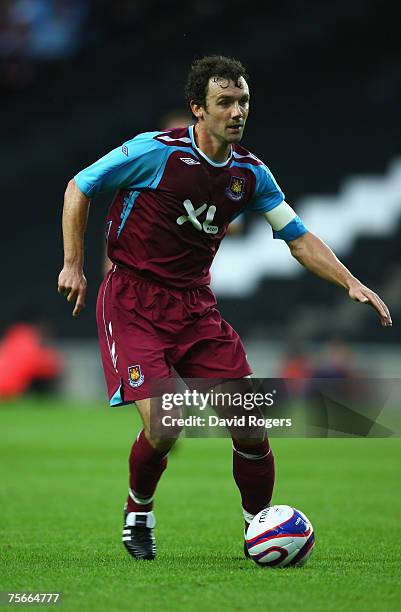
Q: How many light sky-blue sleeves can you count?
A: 2